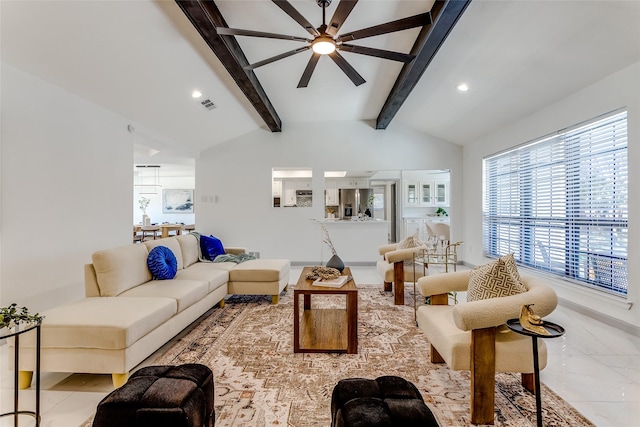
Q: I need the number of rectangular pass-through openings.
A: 2